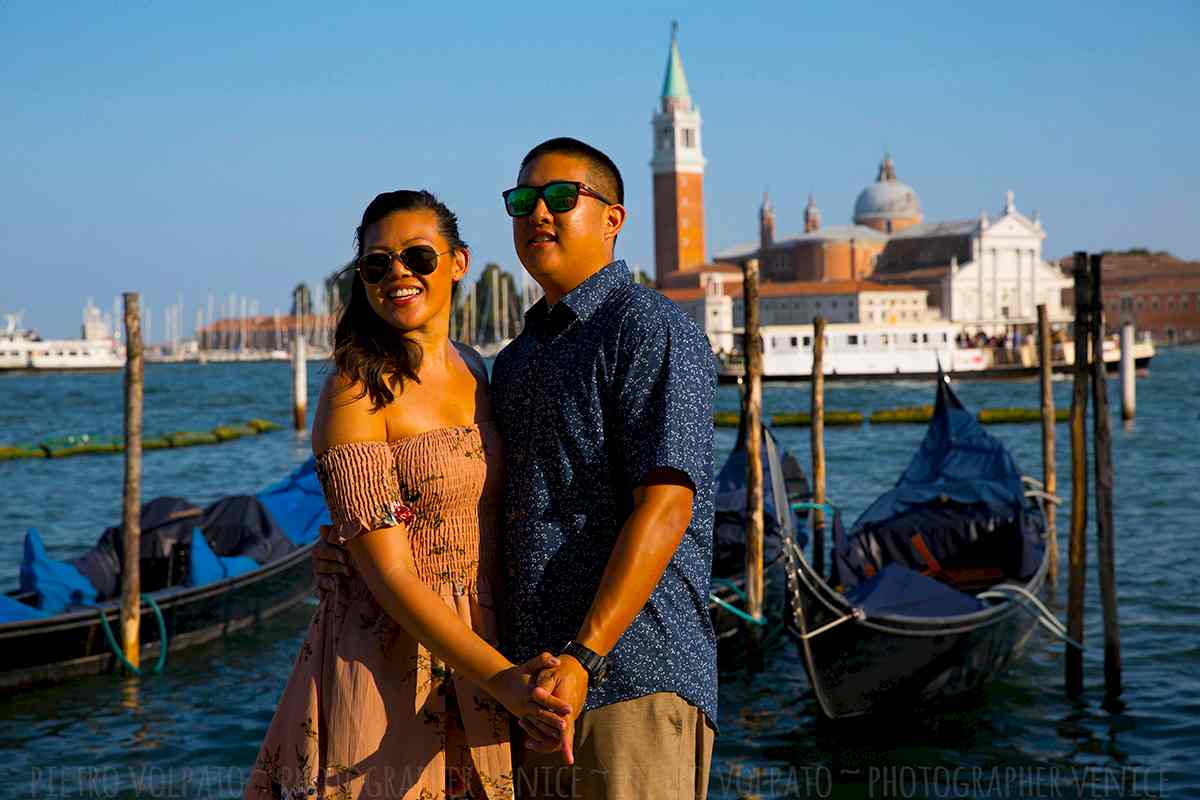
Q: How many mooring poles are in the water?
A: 8